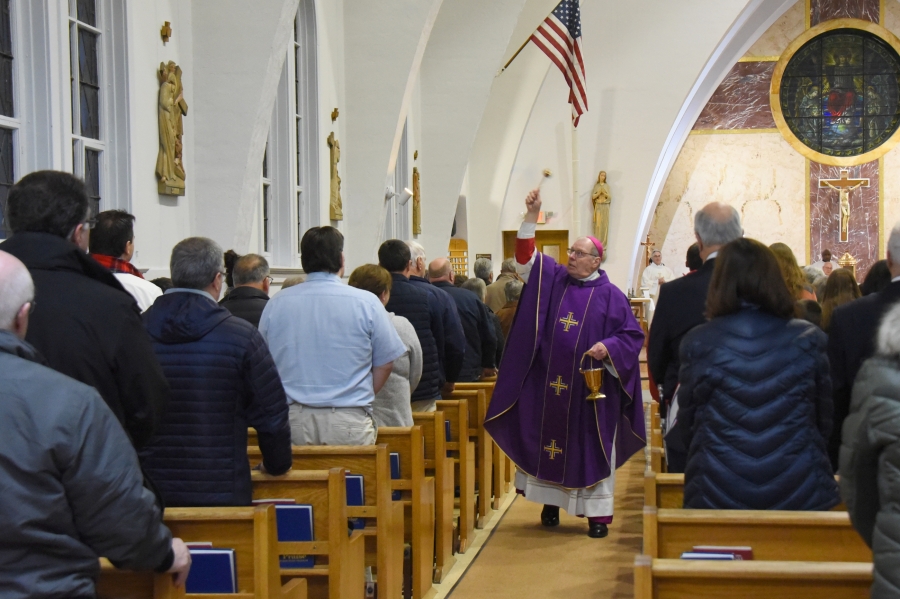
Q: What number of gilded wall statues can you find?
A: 4